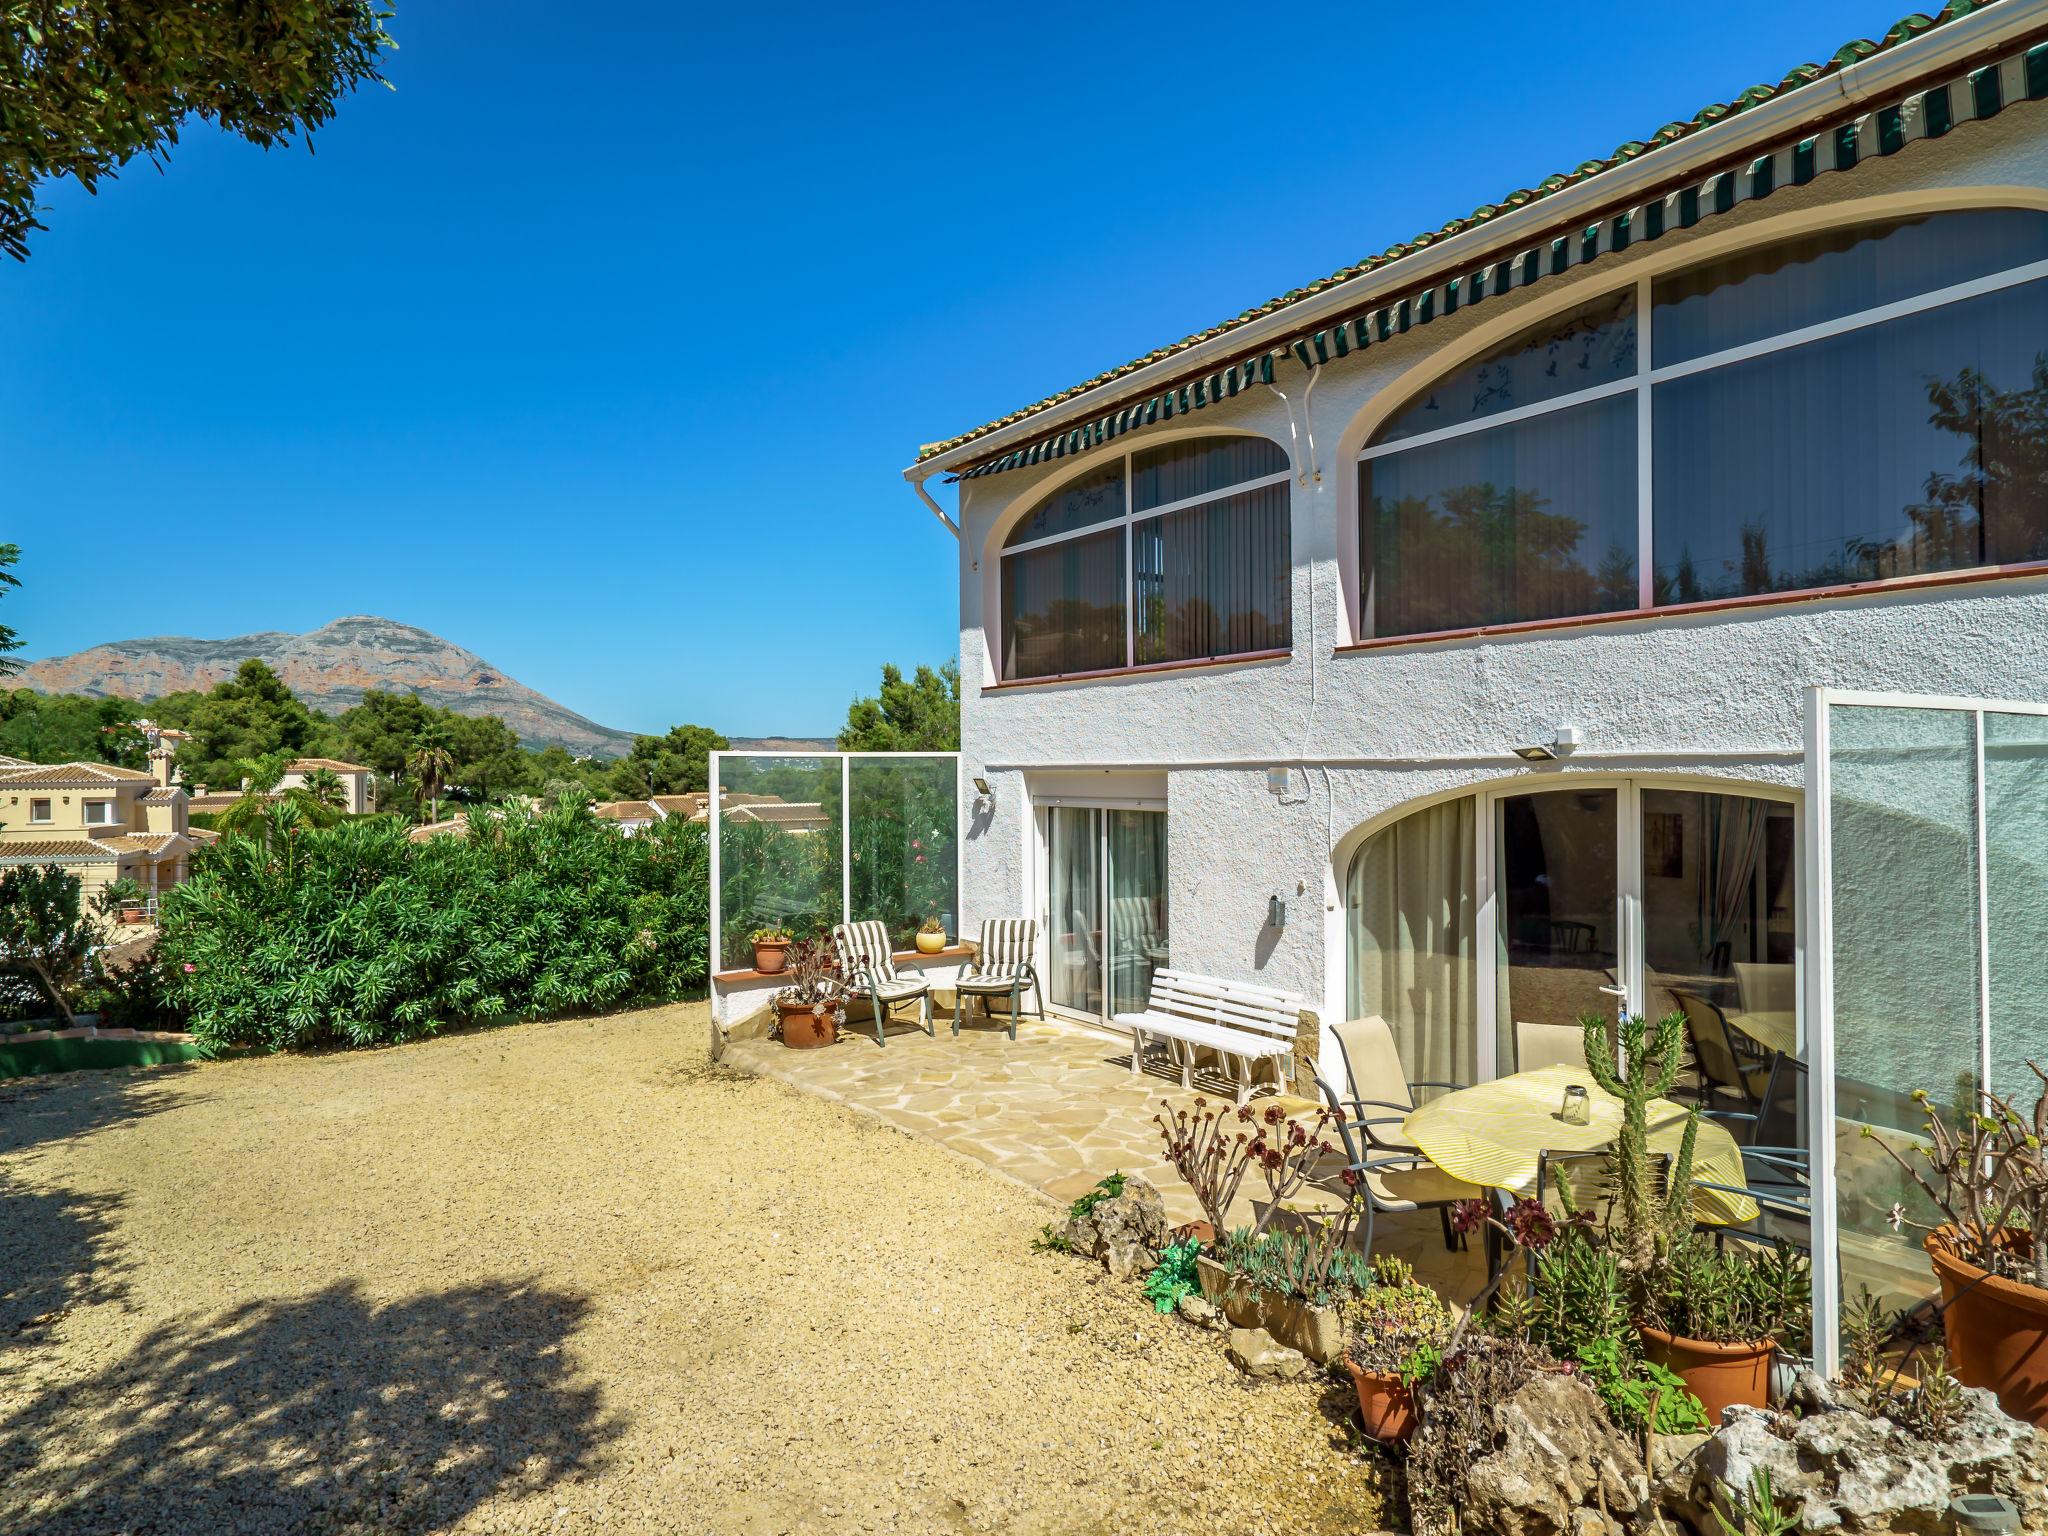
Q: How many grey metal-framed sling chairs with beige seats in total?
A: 6